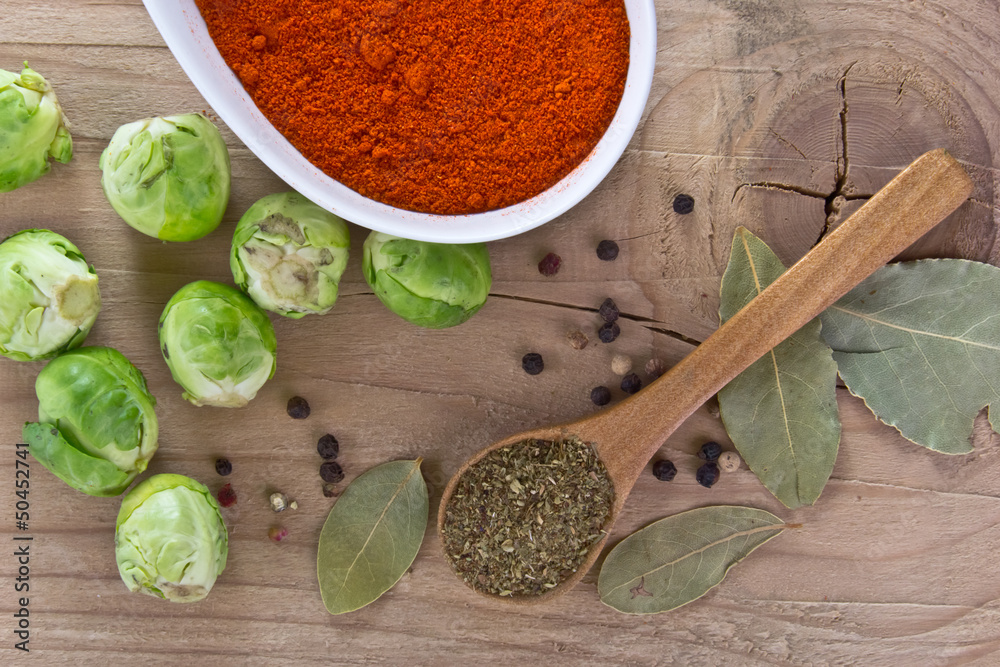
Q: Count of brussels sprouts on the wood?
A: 8